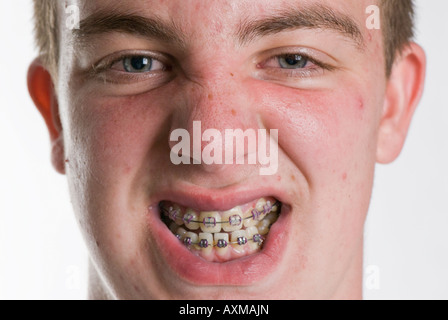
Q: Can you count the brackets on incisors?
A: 8